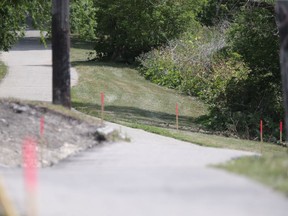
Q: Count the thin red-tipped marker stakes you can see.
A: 6